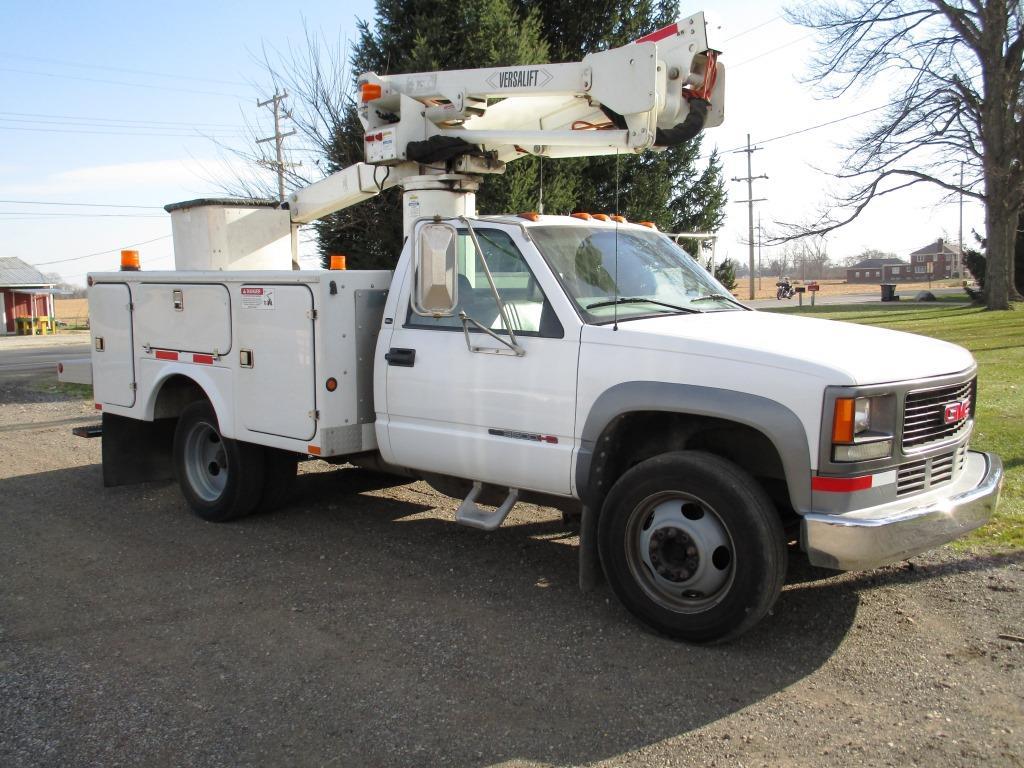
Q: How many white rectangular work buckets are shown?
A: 1